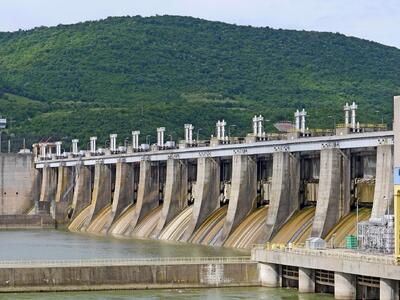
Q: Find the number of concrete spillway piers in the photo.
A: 12